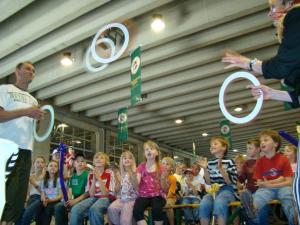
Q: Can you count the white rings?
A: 4